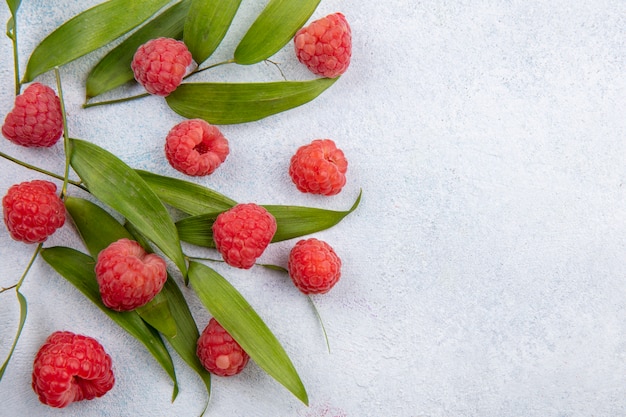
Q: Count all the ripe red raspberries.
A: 11